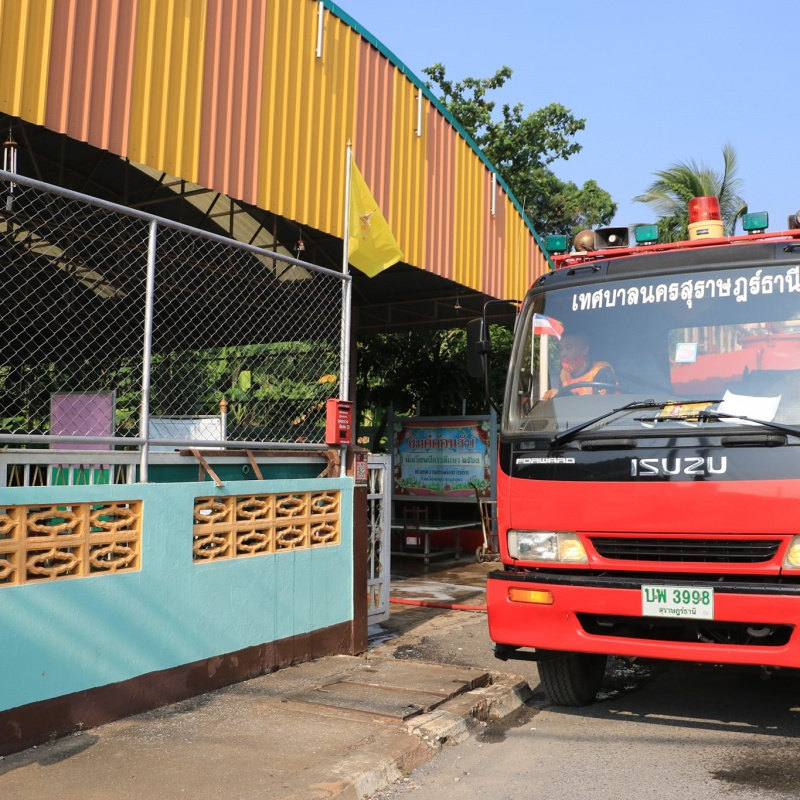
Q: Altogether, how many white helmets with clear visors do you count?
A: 0